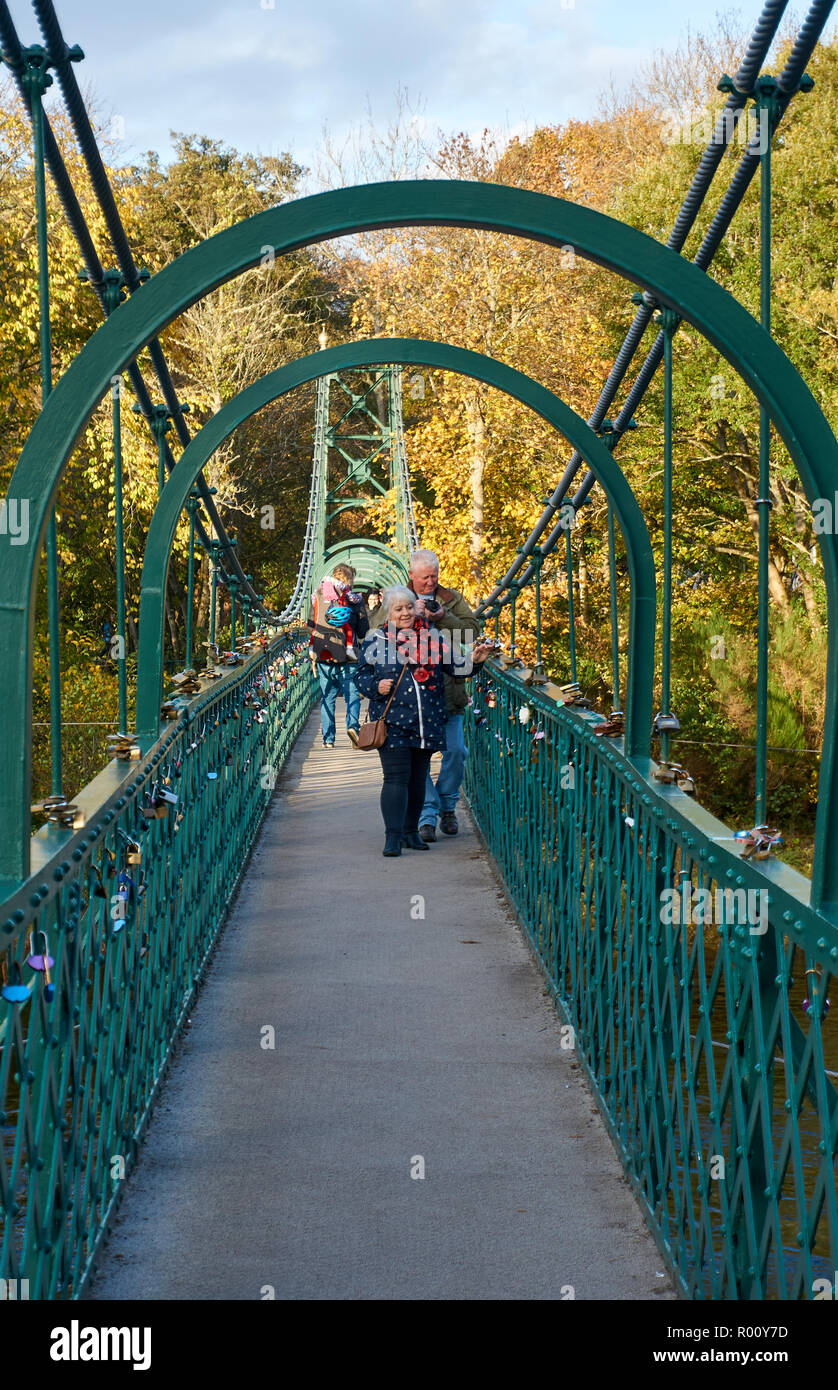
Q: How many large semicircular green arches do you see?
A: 2